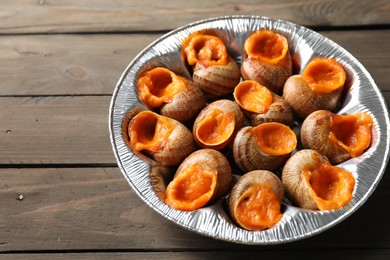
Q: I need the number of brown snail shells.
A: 12